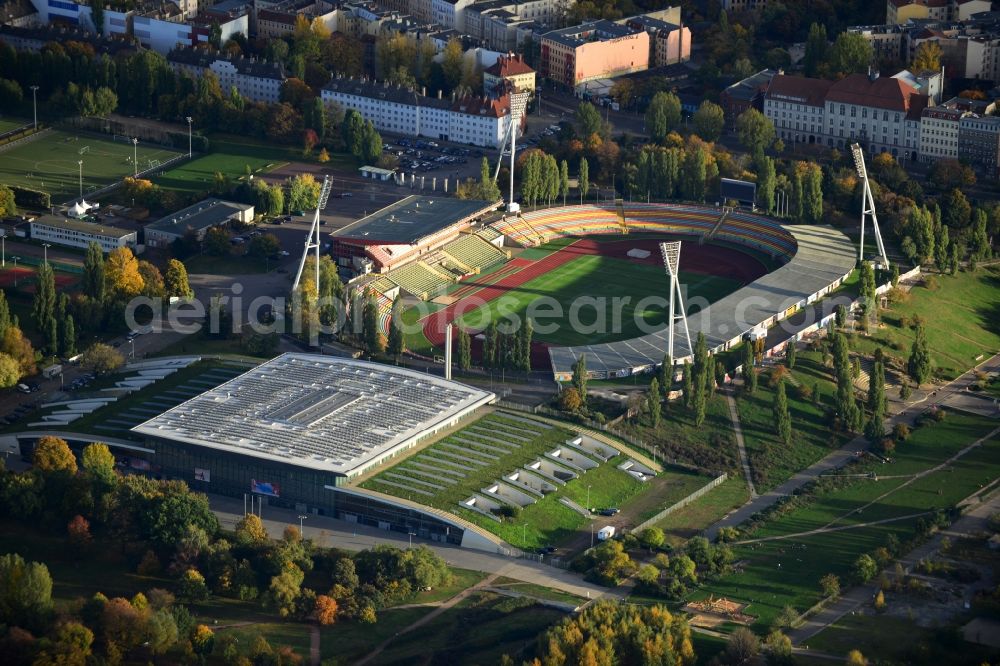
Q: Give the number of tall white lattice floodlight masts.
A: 4